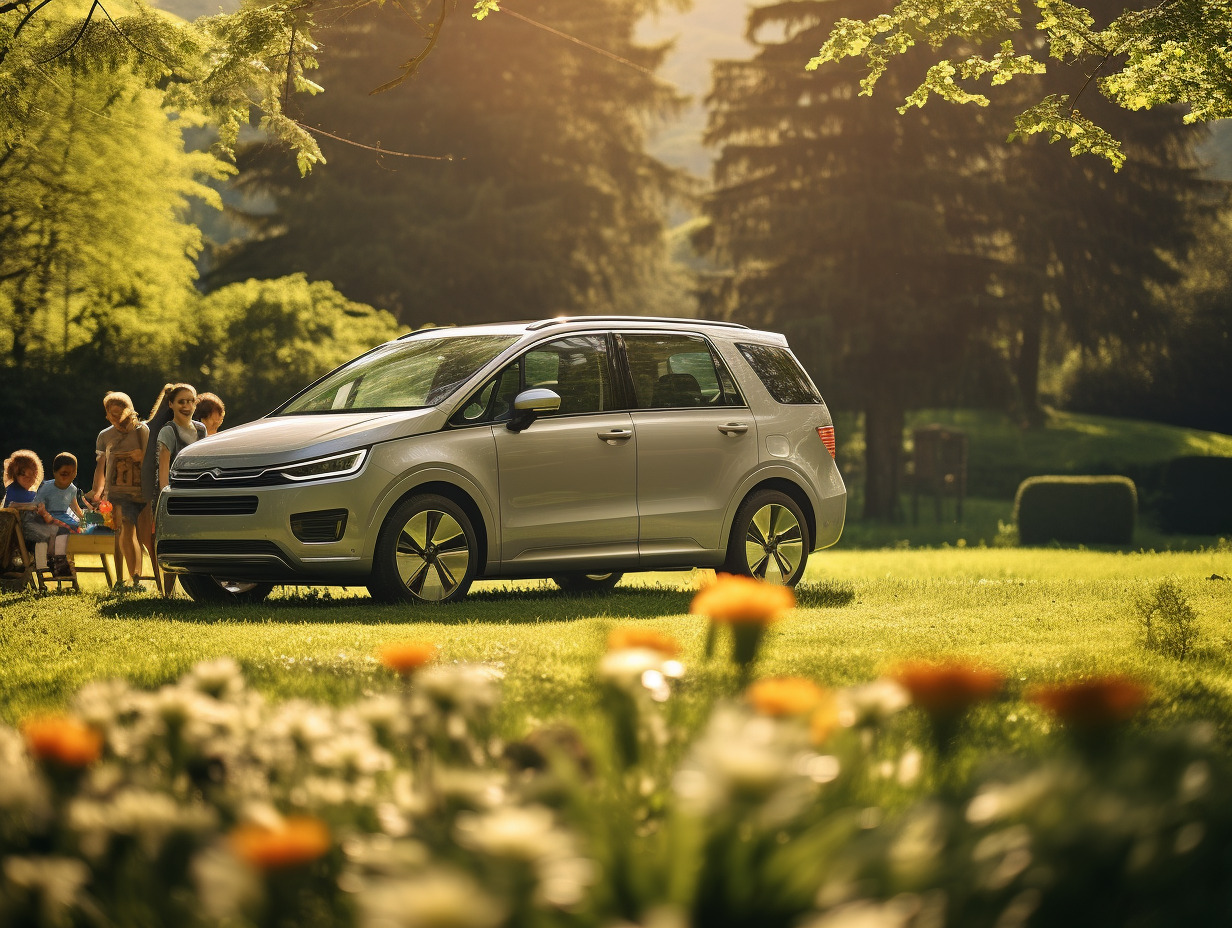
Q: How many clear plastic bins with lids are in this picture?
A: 0